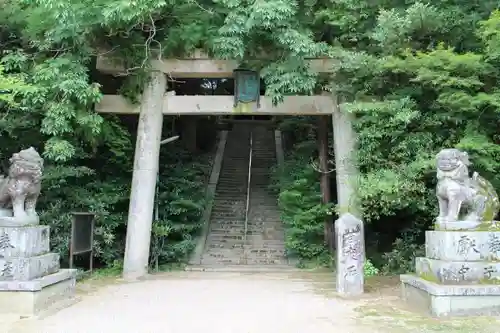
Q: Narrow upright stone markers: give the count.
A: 1